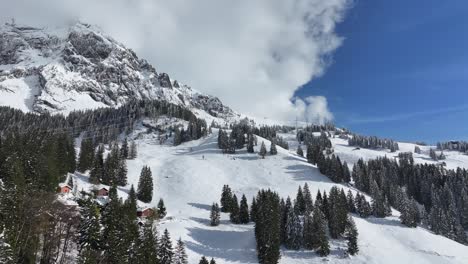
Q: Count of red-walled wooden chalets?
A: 3